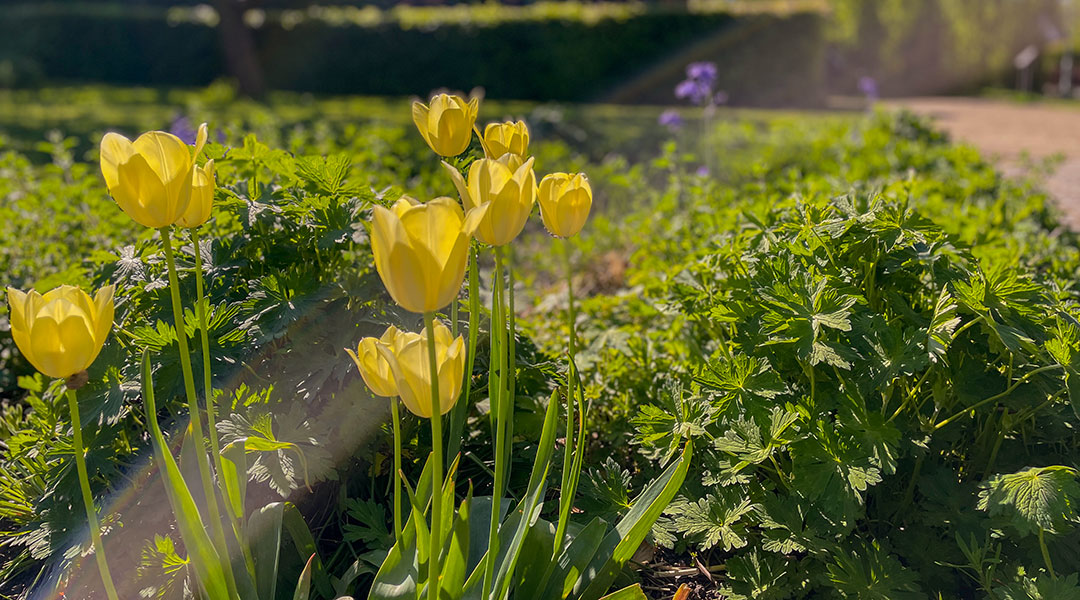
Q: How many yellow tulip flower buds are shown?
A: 10